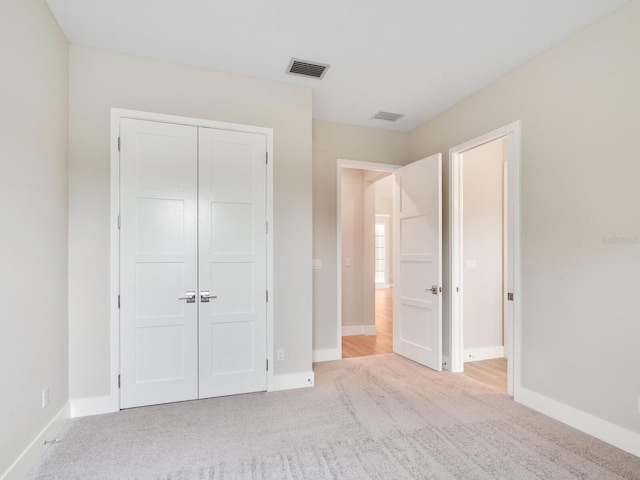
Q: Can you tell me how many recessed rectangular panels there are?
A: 12